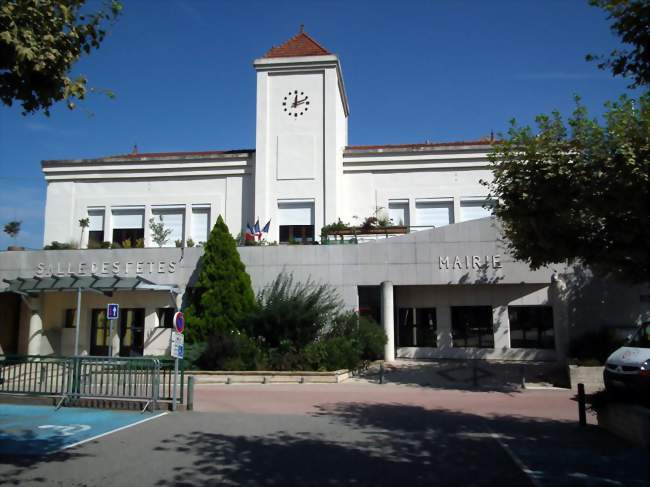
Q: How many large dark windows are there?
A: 3